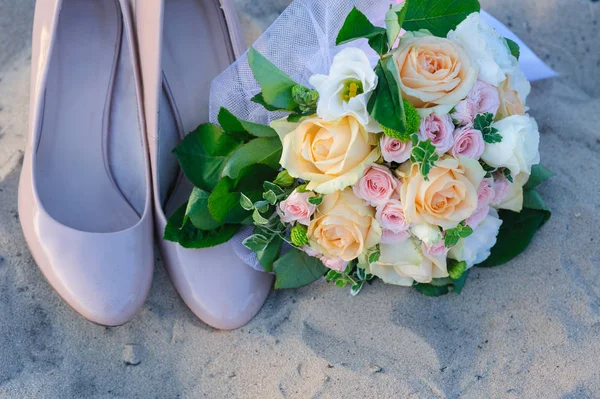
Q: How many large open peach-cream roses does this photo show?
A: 4